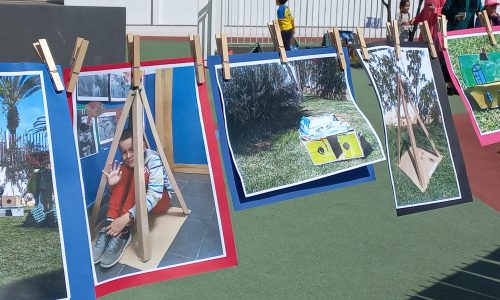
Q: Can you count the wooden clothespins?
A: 12